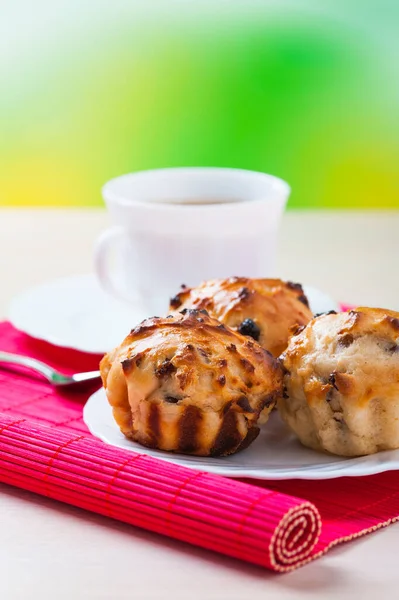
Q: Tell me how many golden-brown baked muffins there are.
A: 3